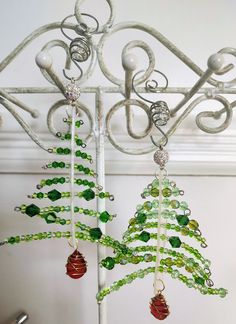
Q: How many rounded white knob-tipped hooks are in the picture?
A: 3